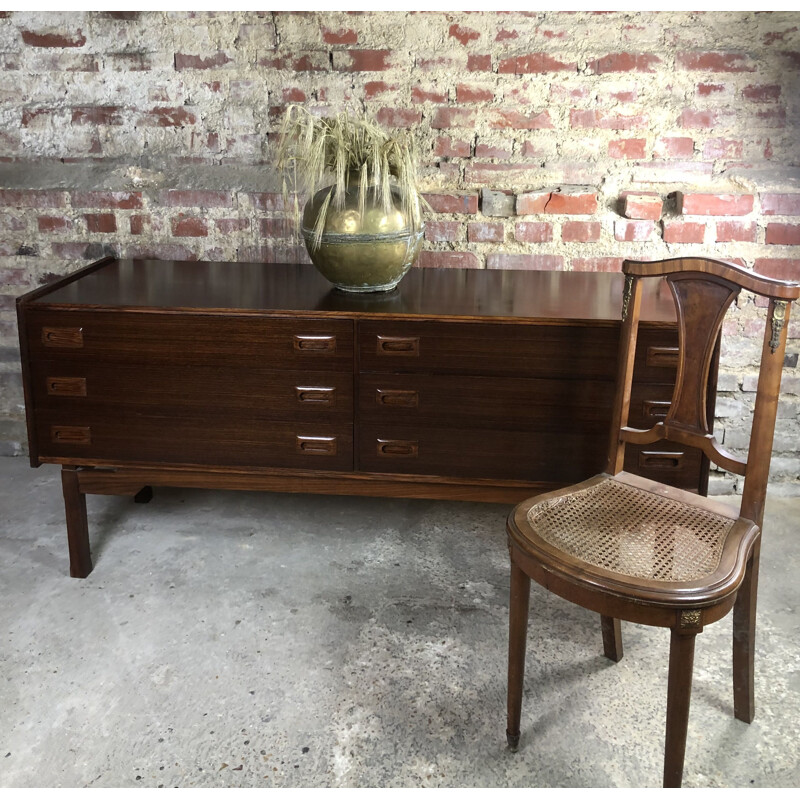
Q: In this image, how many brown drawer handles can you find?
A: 12